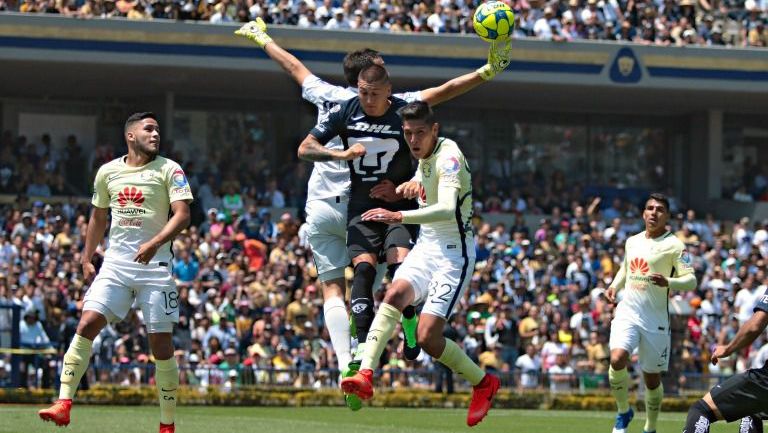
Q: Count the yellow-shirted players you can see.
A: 3